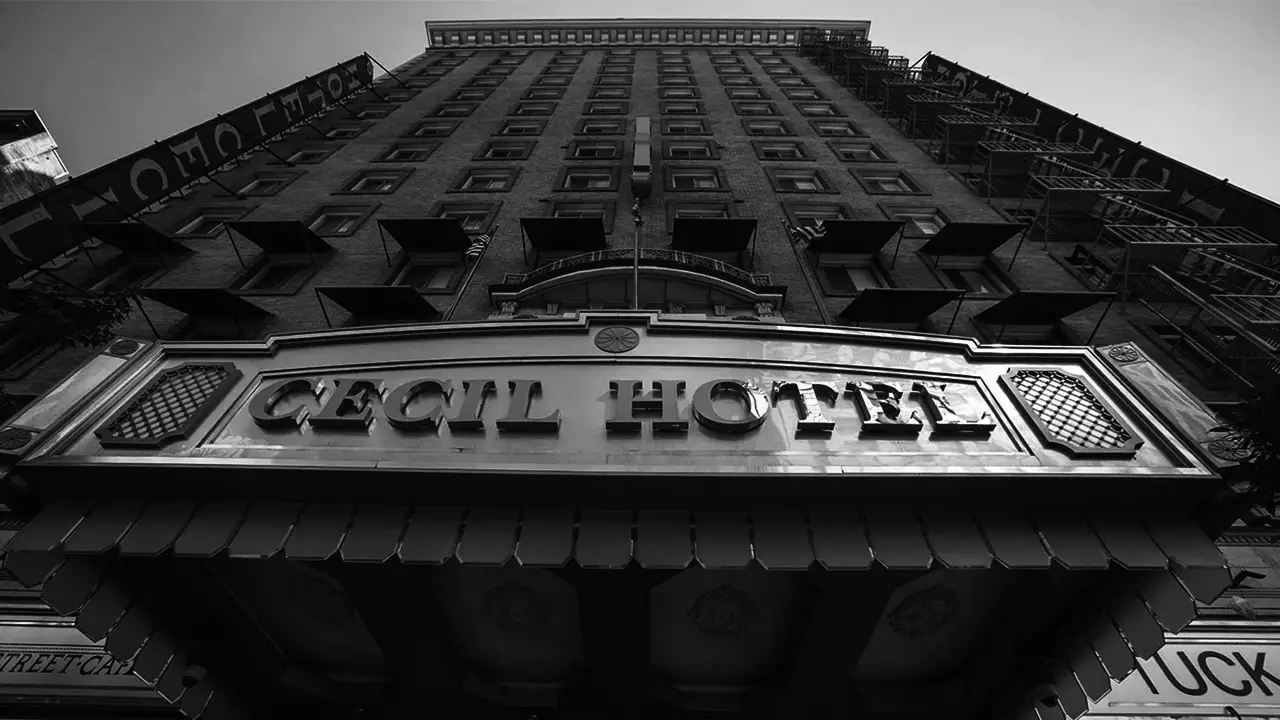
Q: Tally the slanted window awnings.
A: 11